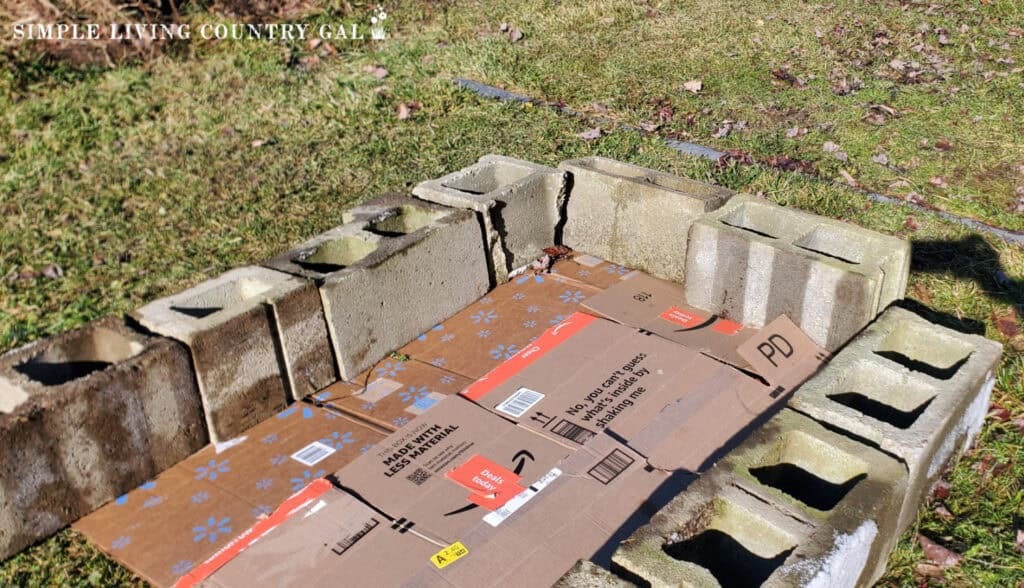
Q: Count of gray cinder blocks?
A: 9